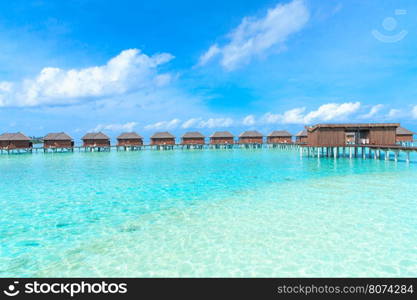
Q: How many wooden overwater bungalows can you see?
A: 12